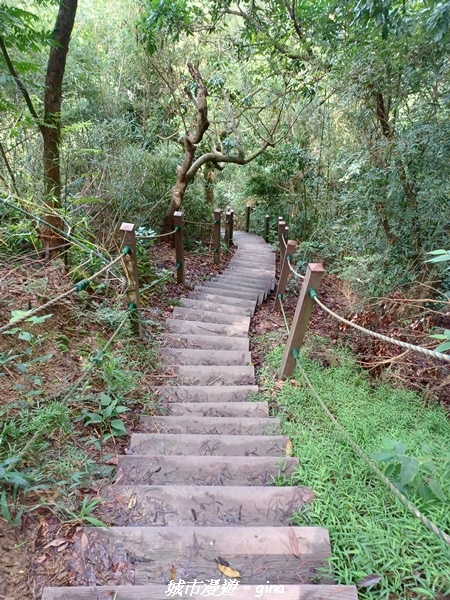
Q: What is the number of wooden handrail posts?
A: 12